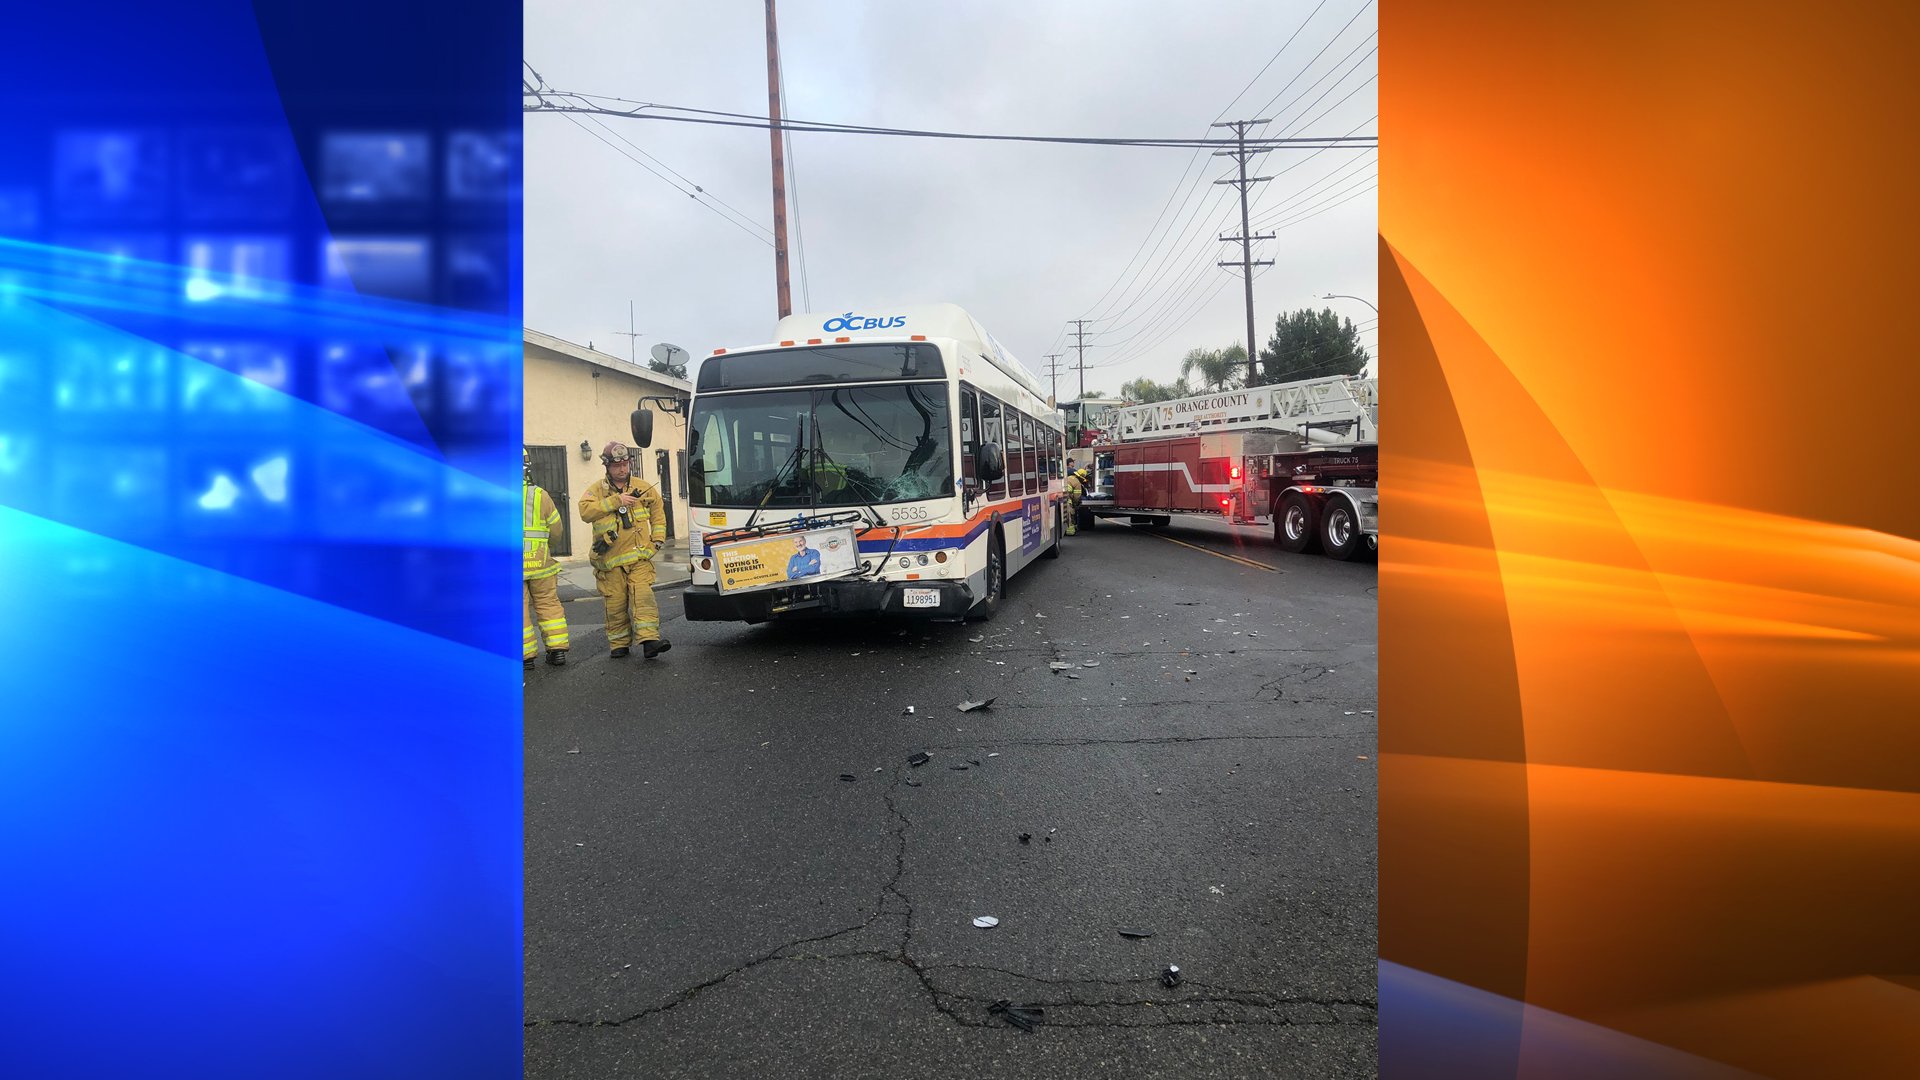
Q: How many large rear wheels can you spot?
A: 2